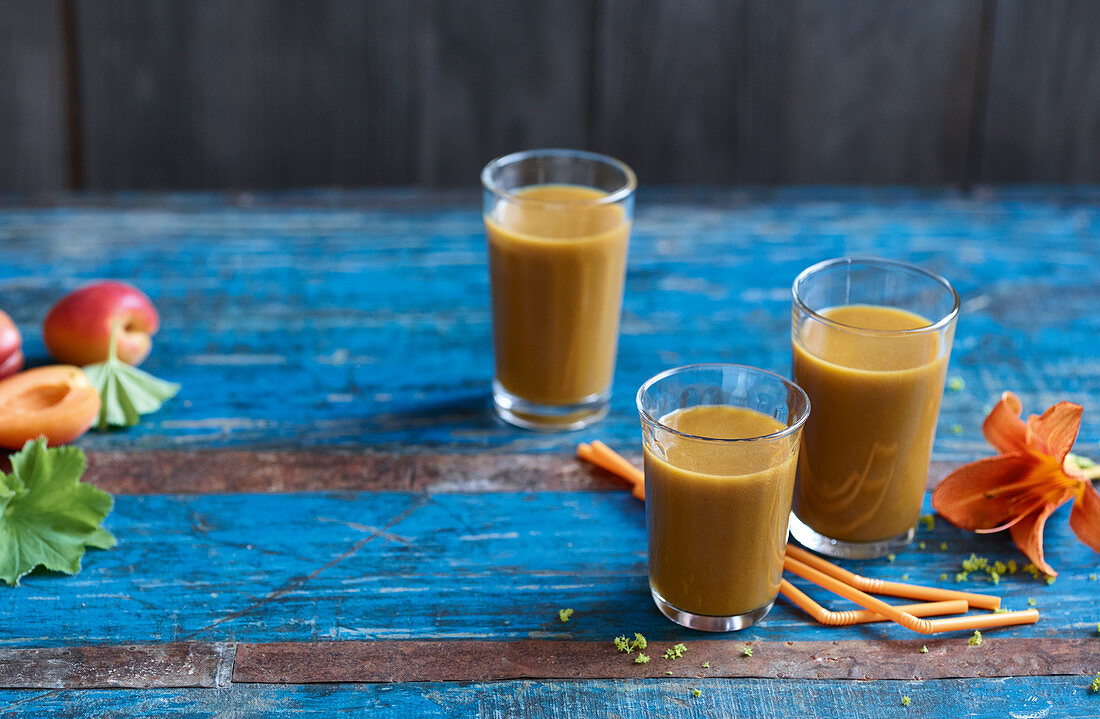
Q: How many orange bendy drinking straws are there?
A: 3